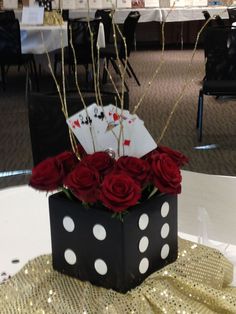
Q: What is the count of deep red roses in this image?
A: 8